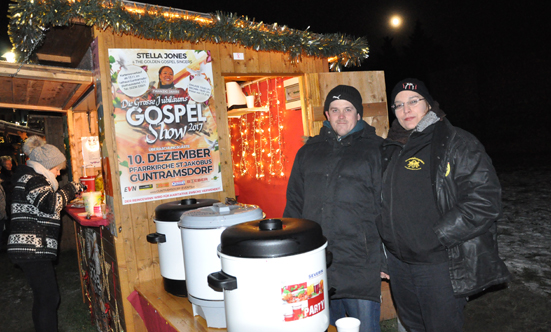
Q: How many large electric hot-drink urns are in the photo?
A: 3